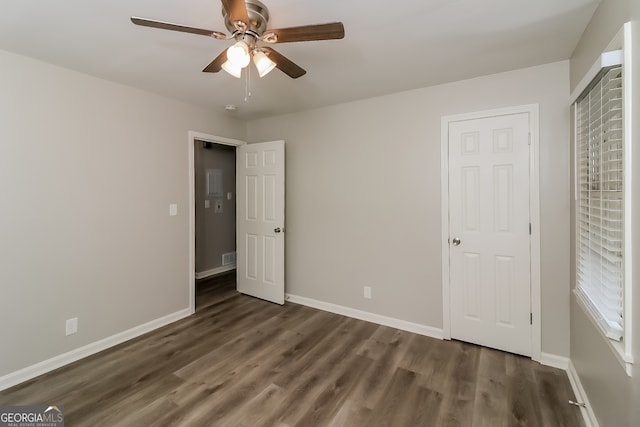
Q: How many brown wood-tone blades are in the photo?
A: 5